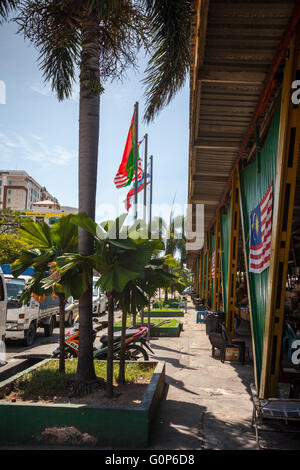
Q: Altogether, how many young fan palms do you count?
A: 3